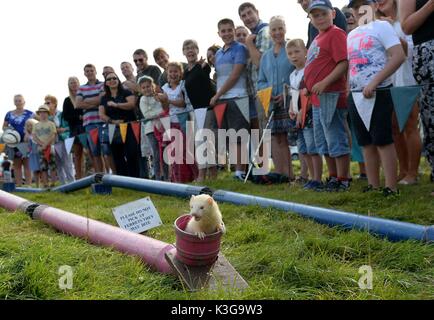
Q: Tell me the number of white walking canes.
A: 1